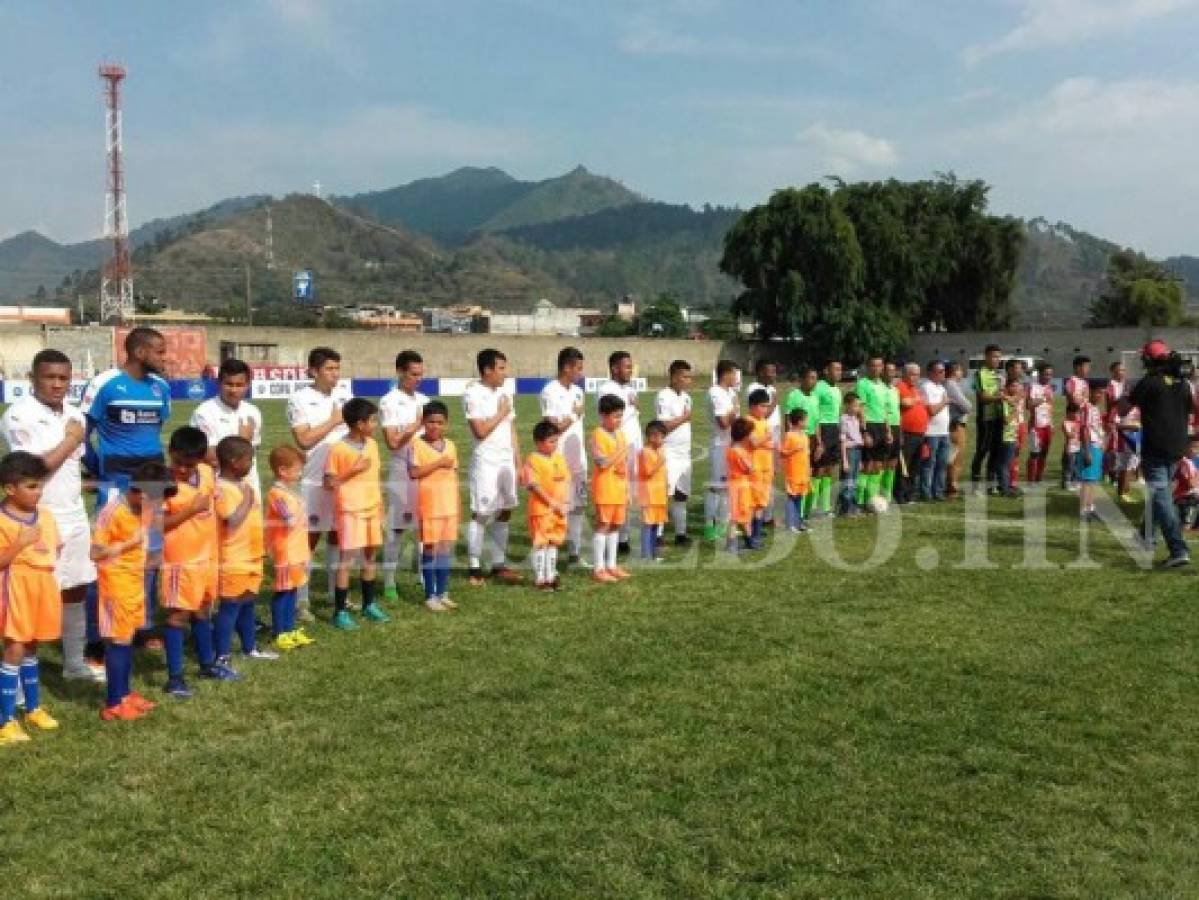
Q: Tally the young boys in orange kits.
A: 13